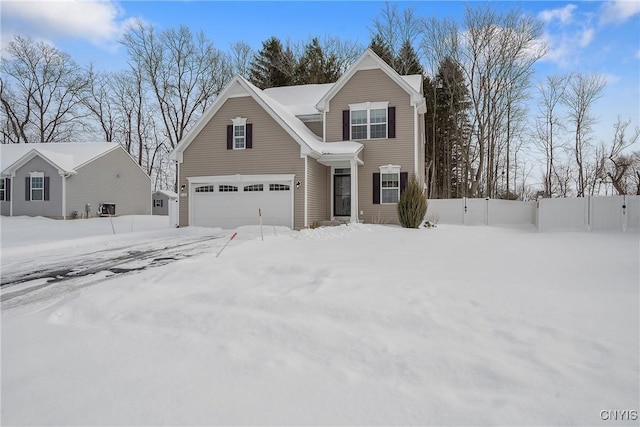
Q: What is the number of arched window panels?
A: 4